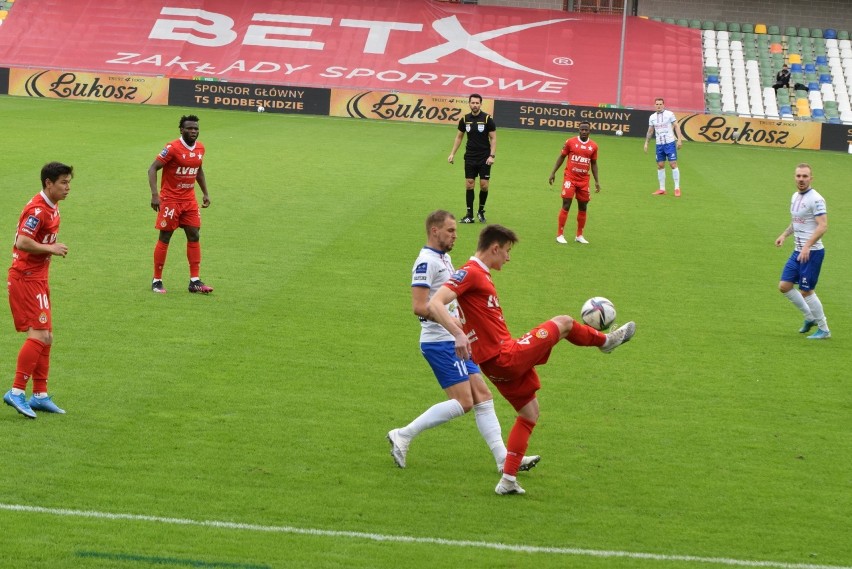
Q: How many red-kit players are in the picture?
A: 4